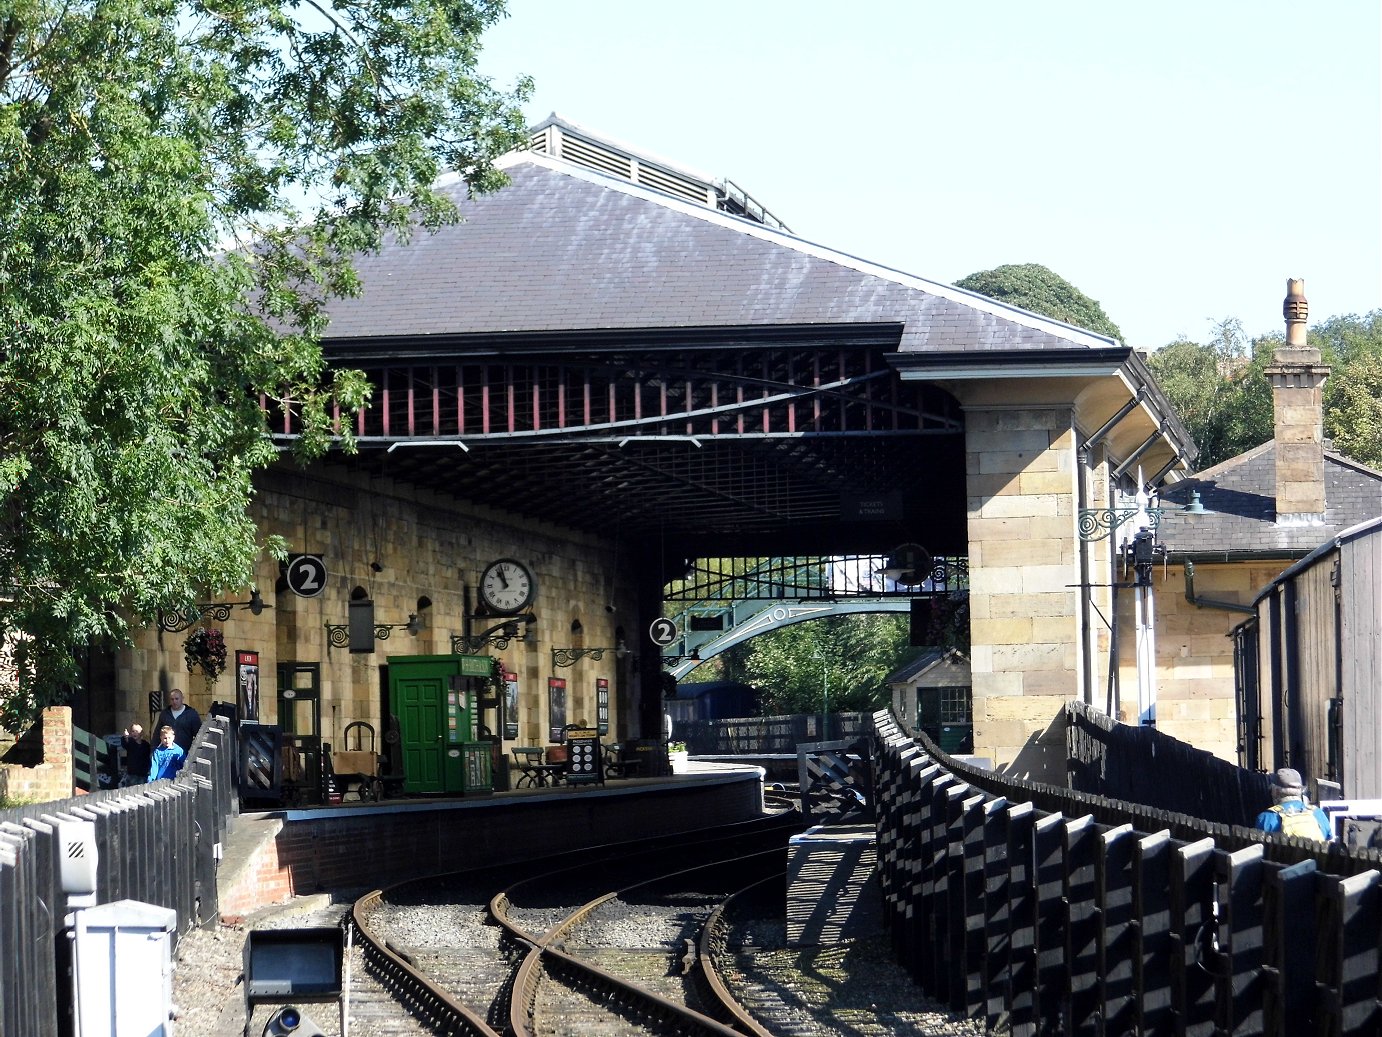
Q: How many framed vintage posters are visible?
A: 4